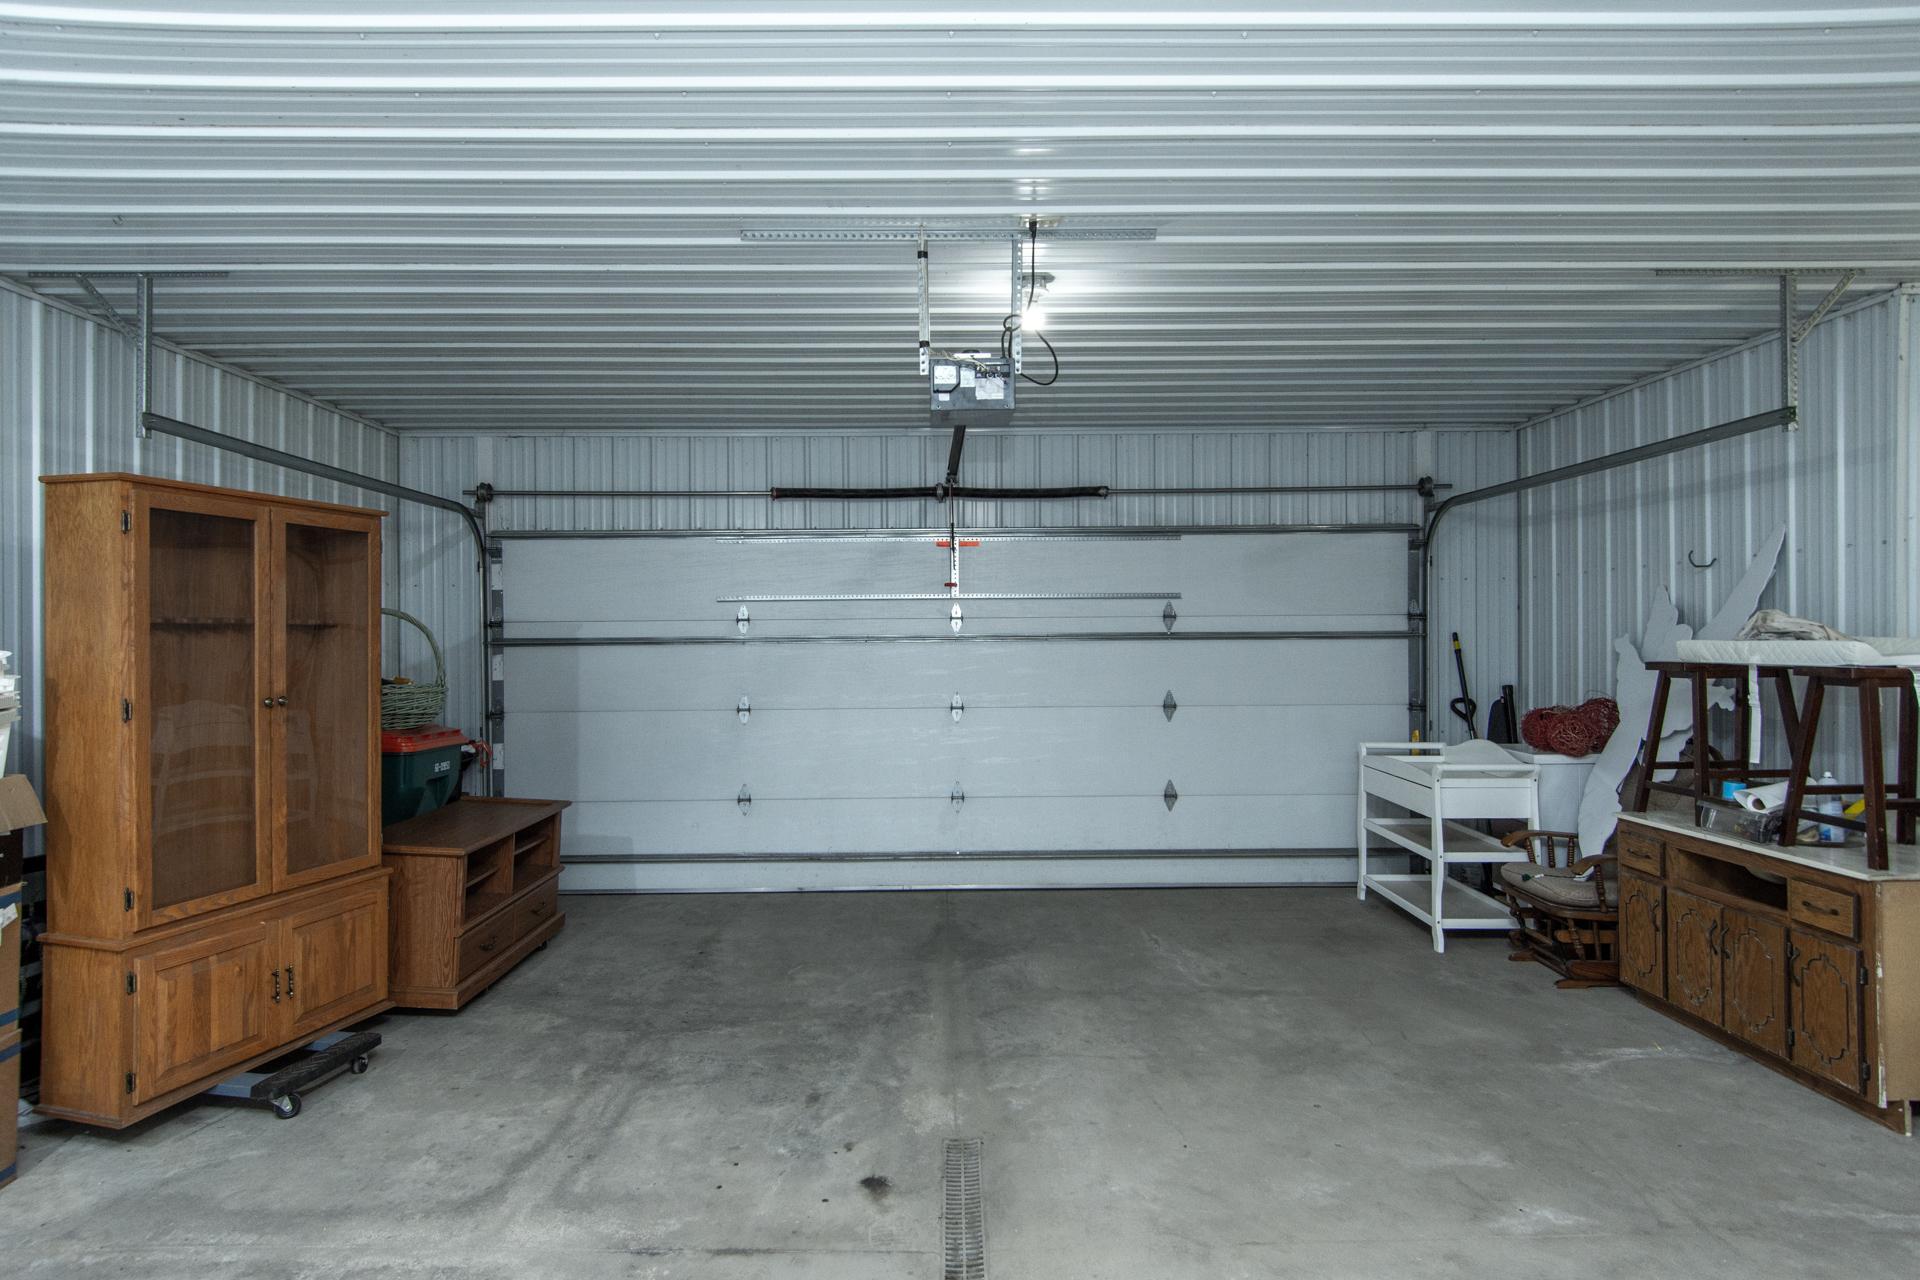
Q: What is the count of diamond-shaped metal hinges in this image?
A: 9